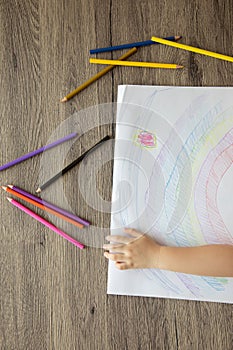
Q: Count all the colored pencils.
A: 9